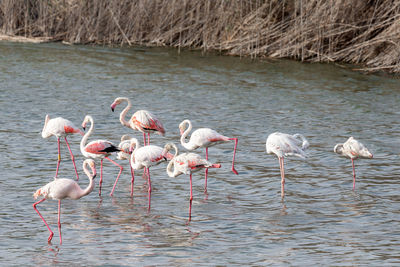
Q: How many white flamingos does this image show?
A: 10